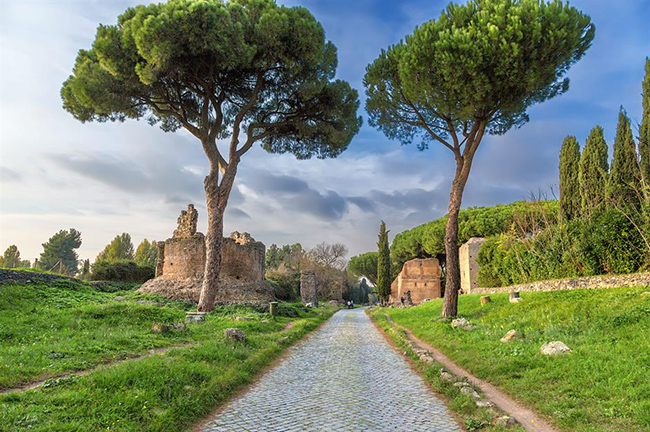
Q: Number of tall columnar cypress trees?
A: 5